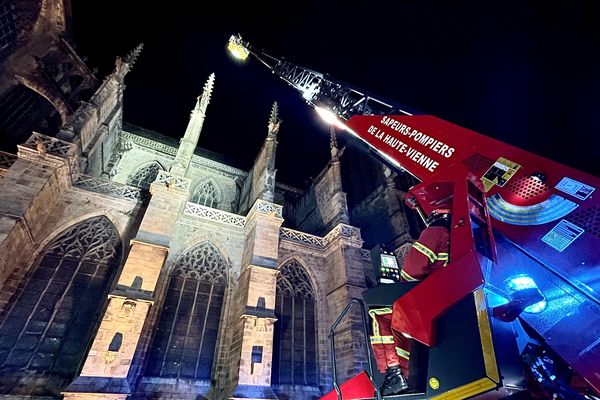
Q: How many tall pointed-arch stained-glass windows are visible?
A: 3